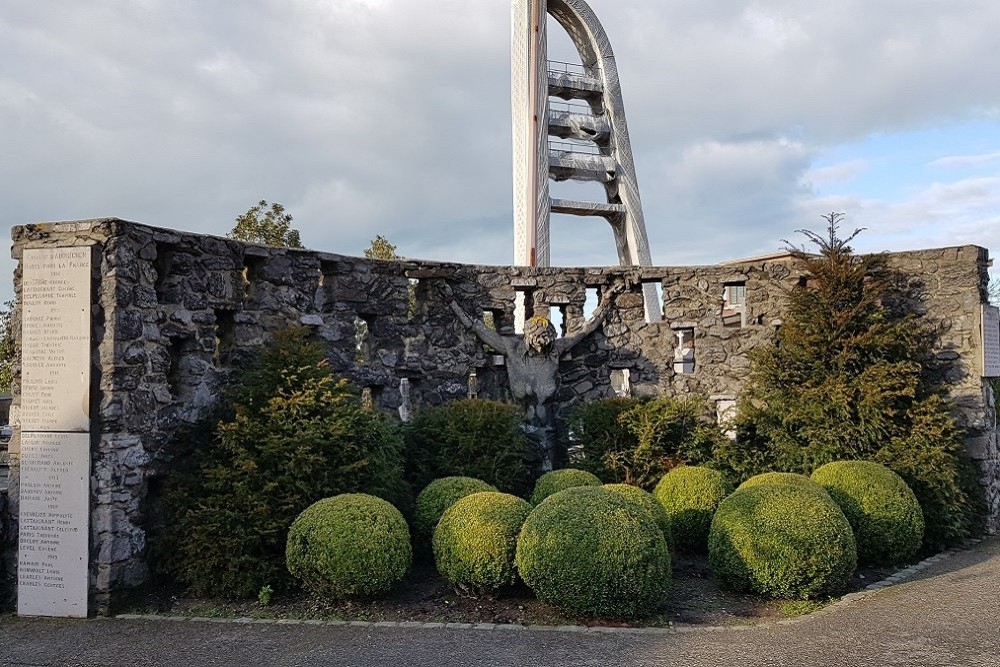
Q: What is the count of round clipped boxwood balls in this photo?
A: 10